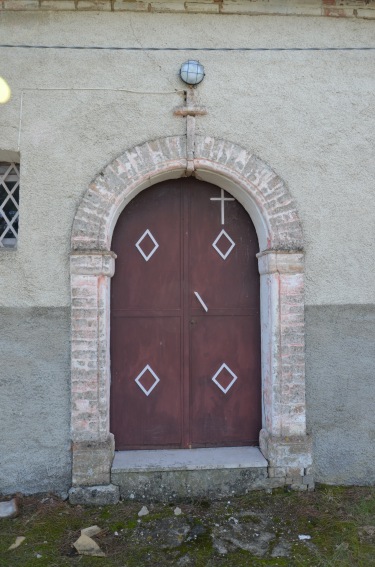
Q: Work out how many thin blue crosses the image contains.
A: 0